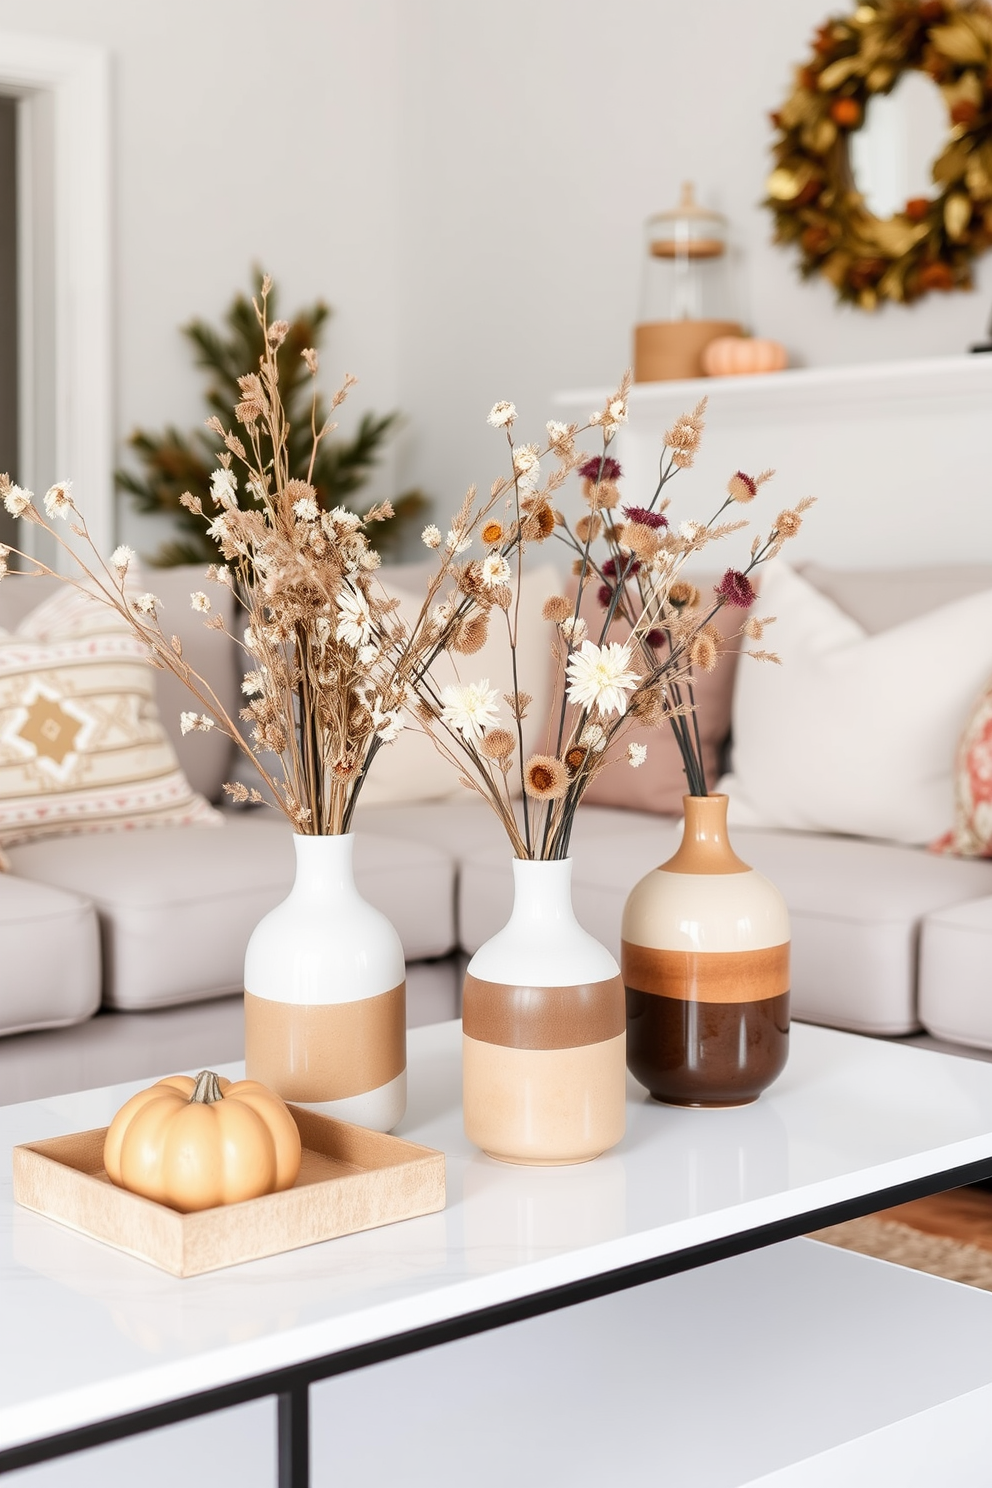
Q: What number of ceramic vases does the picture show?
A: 3